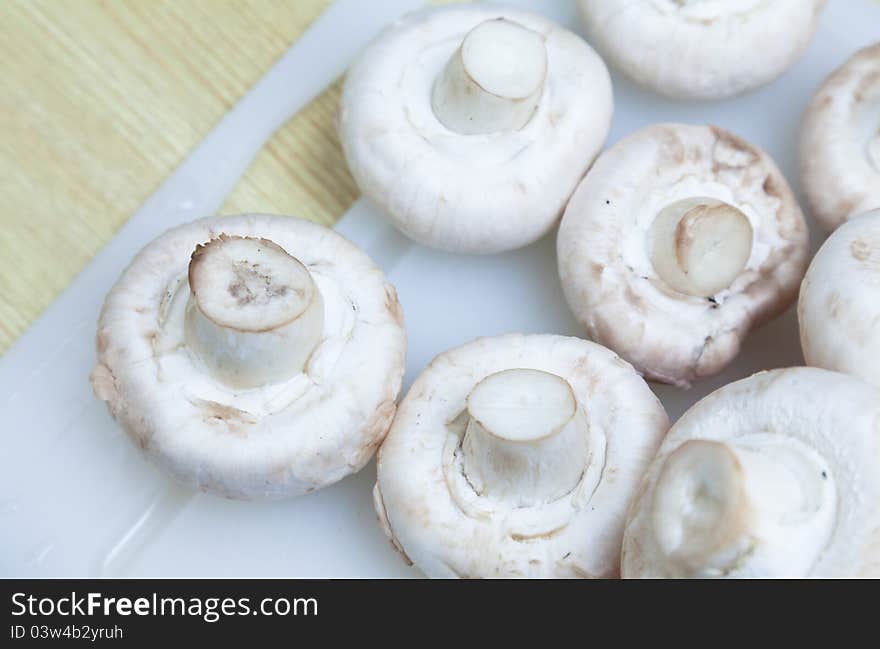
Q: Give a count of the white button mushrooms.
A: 8